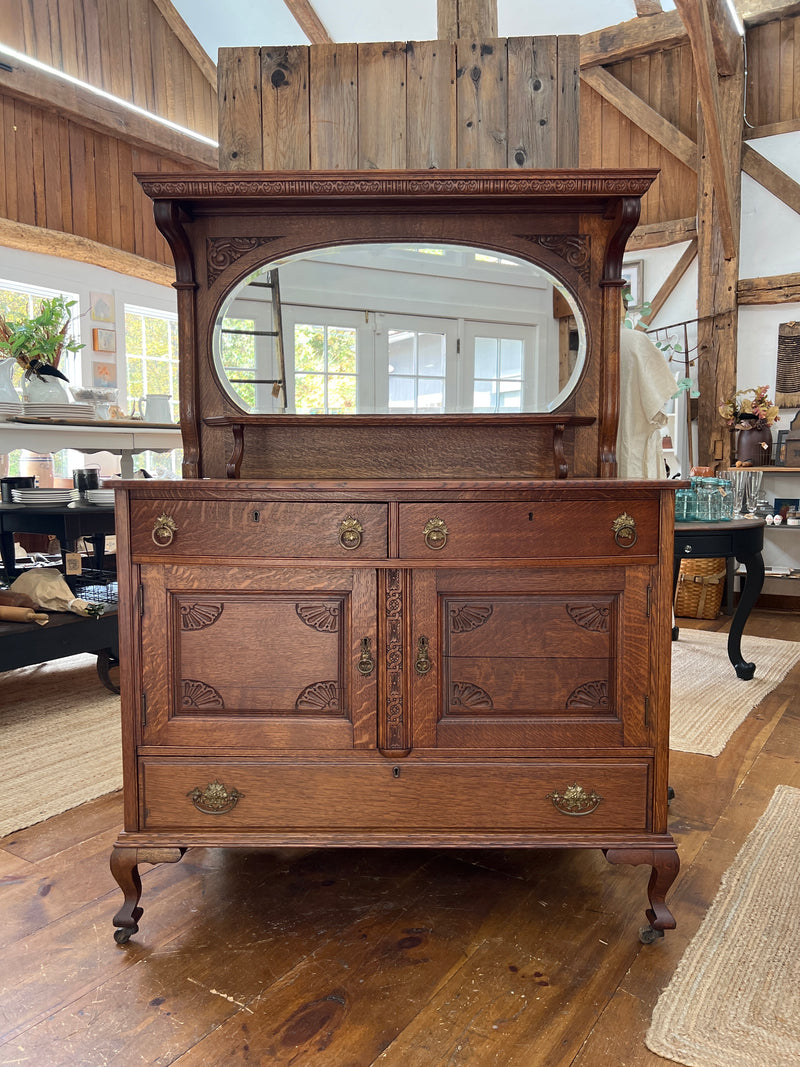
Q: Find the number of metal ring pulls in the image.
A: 6